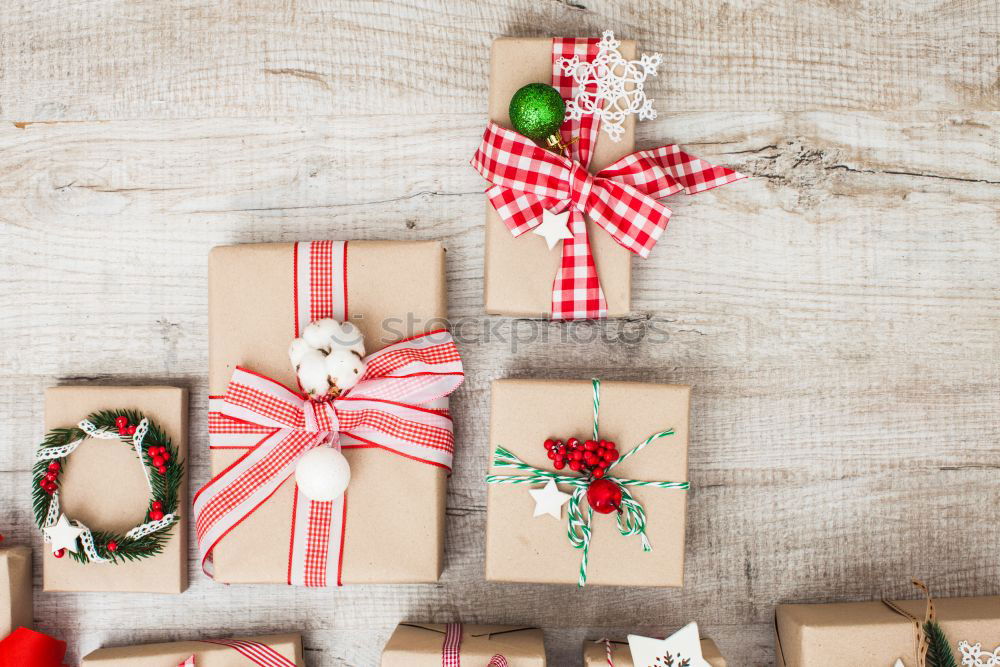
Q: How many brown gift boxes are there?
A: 9